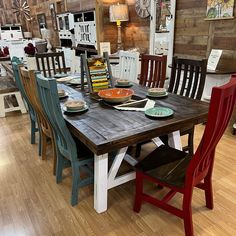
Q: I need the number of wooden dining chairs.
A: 8